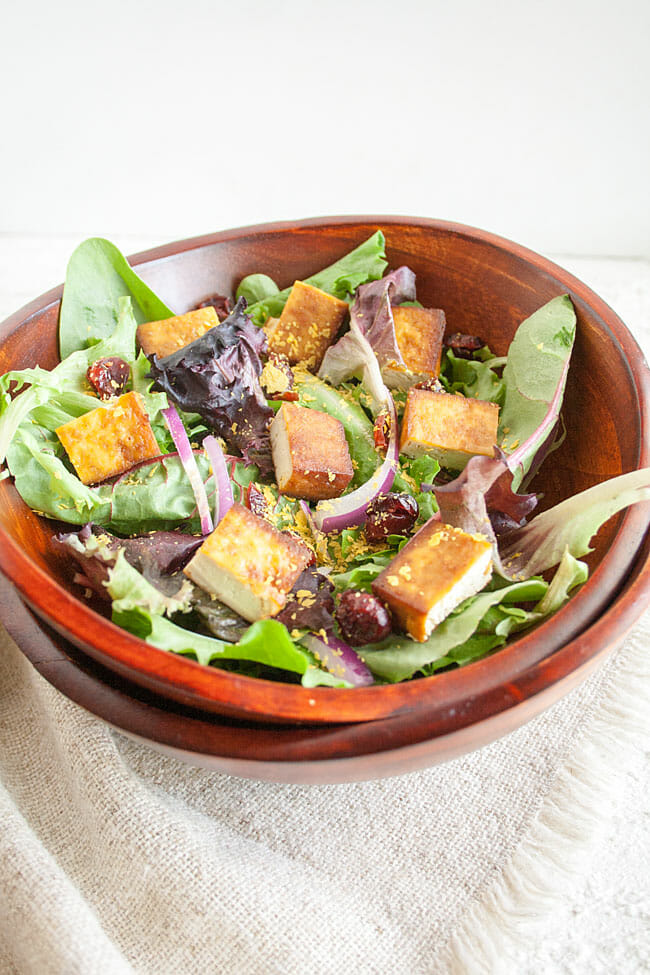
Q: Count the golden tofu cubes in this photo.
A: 8